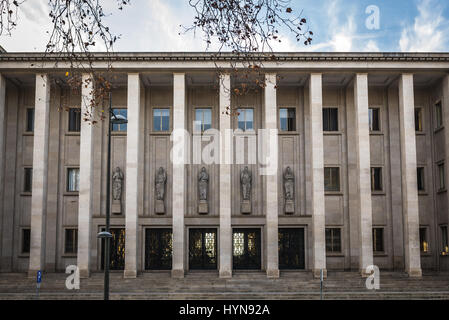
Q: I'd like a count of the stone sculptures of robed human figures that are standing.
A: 5